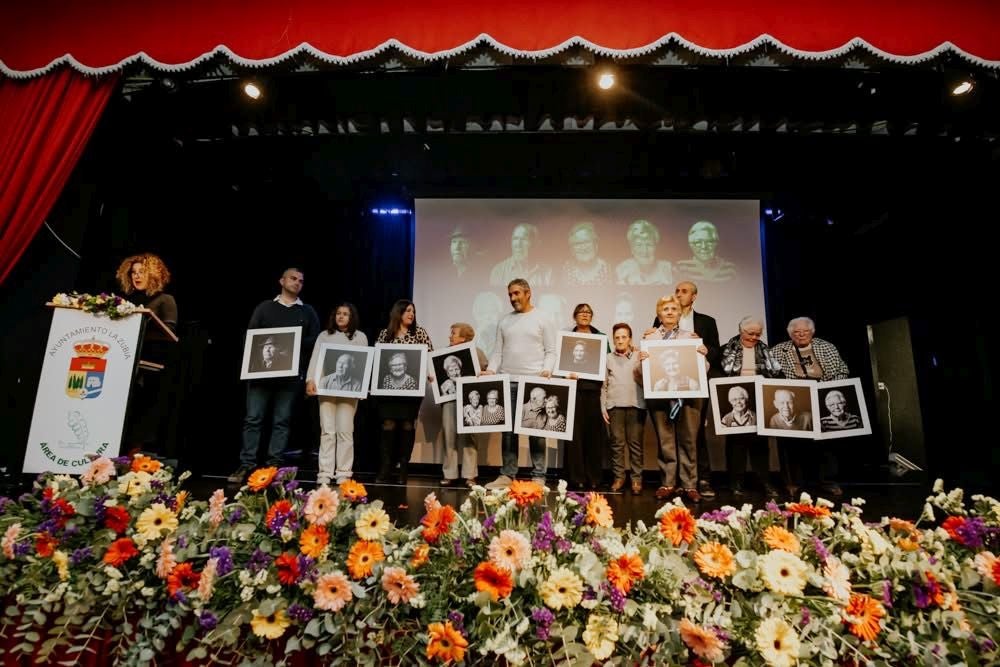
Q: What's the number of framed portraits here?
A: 11